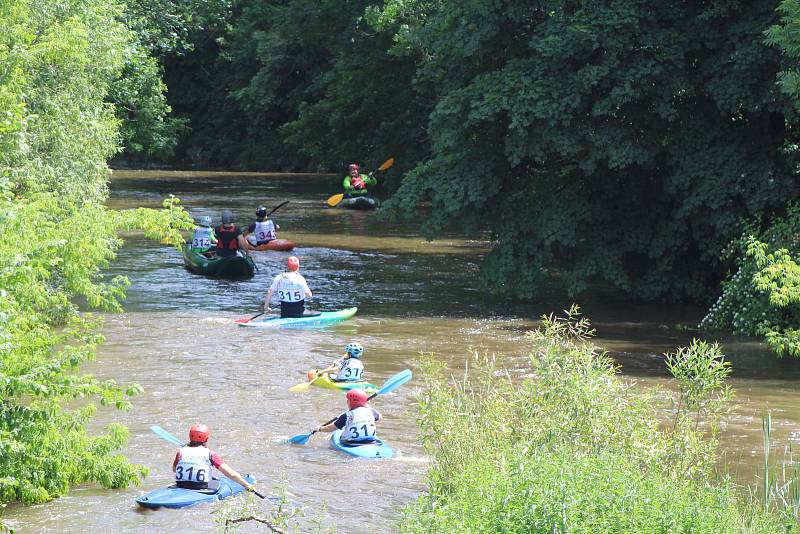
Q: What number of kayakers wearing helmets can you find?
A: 8